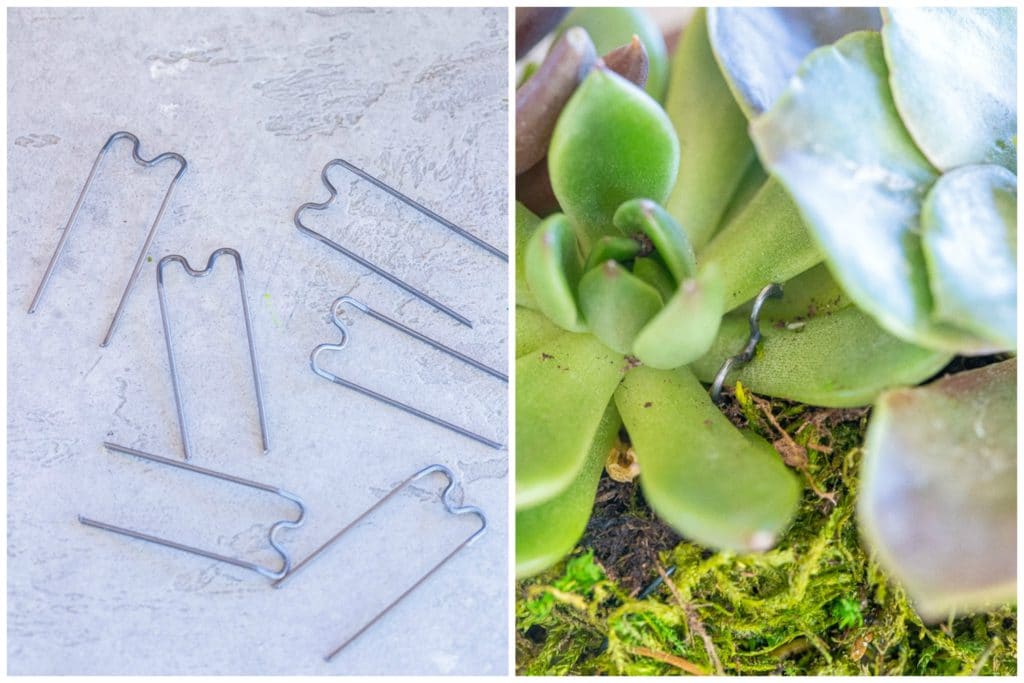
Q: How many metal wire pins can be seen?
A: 7